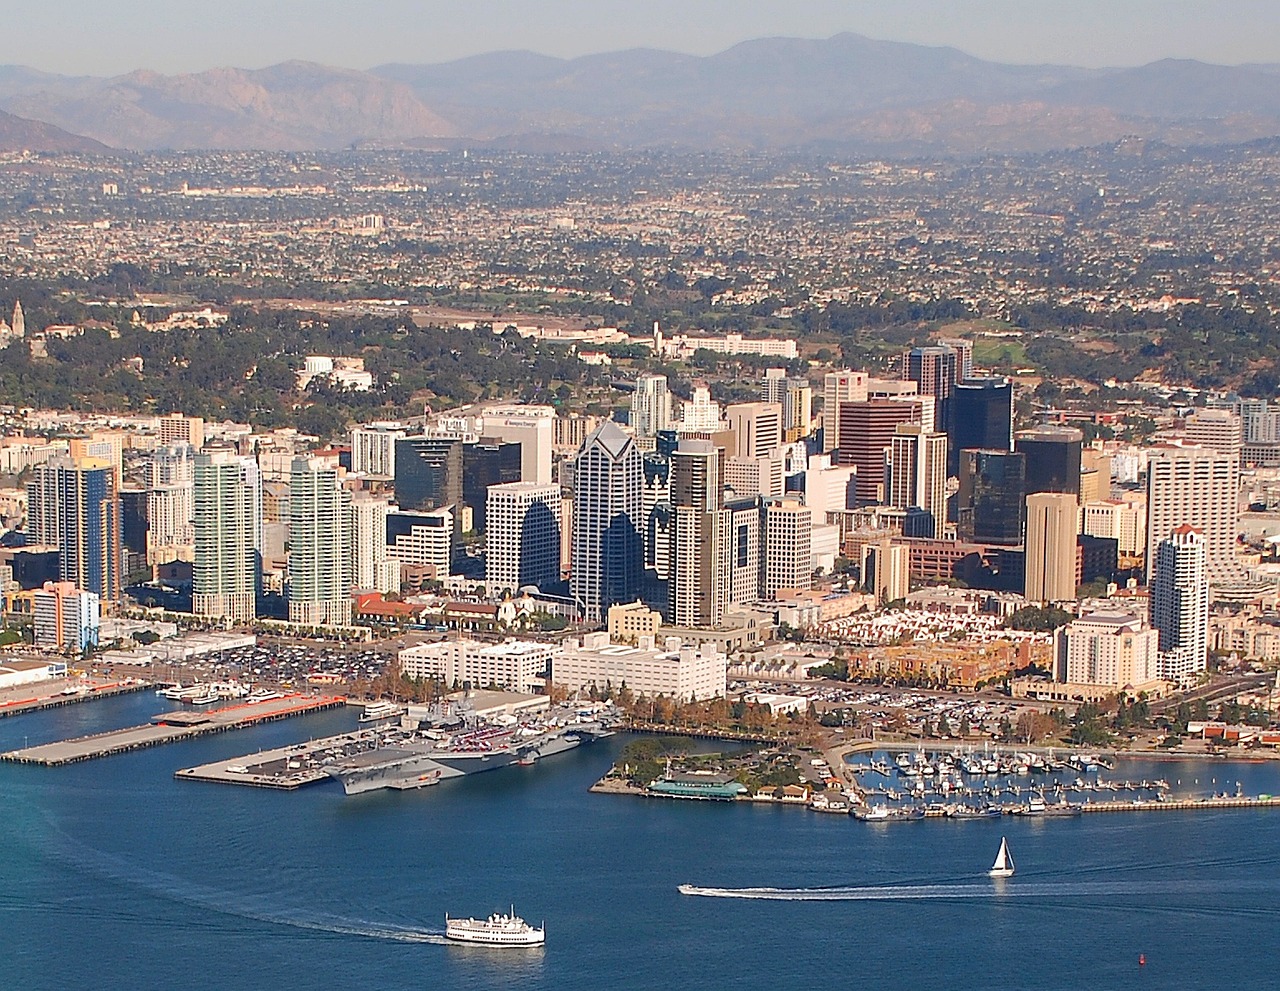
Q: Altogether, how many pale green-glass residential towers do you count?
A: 2